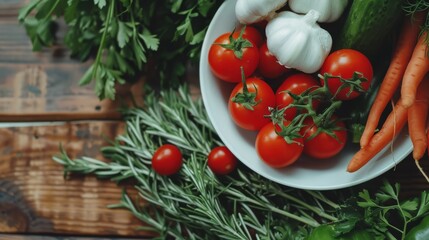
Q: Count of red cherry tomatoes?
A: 10